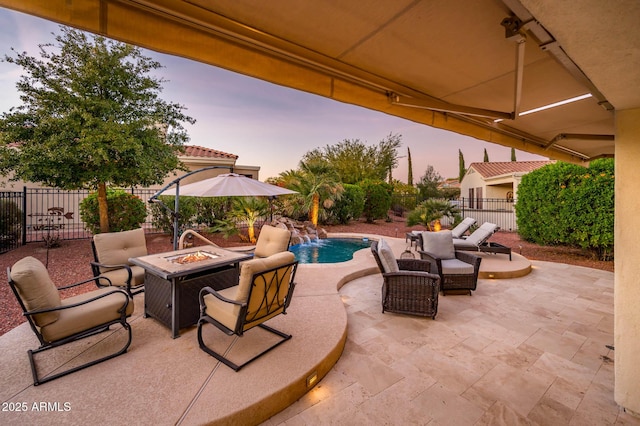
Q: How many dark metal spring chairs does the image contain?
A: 4